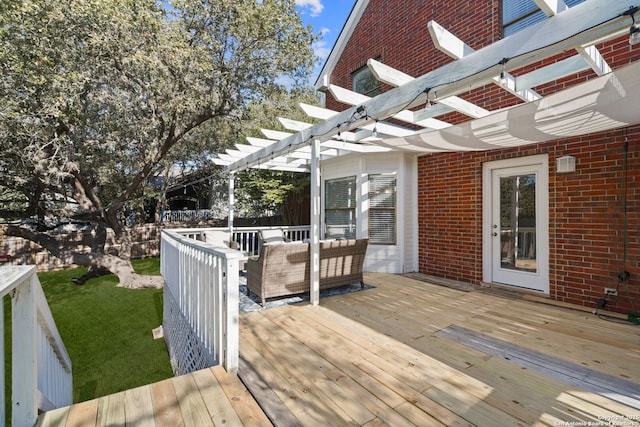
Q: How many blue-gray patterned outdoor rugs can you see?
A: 1